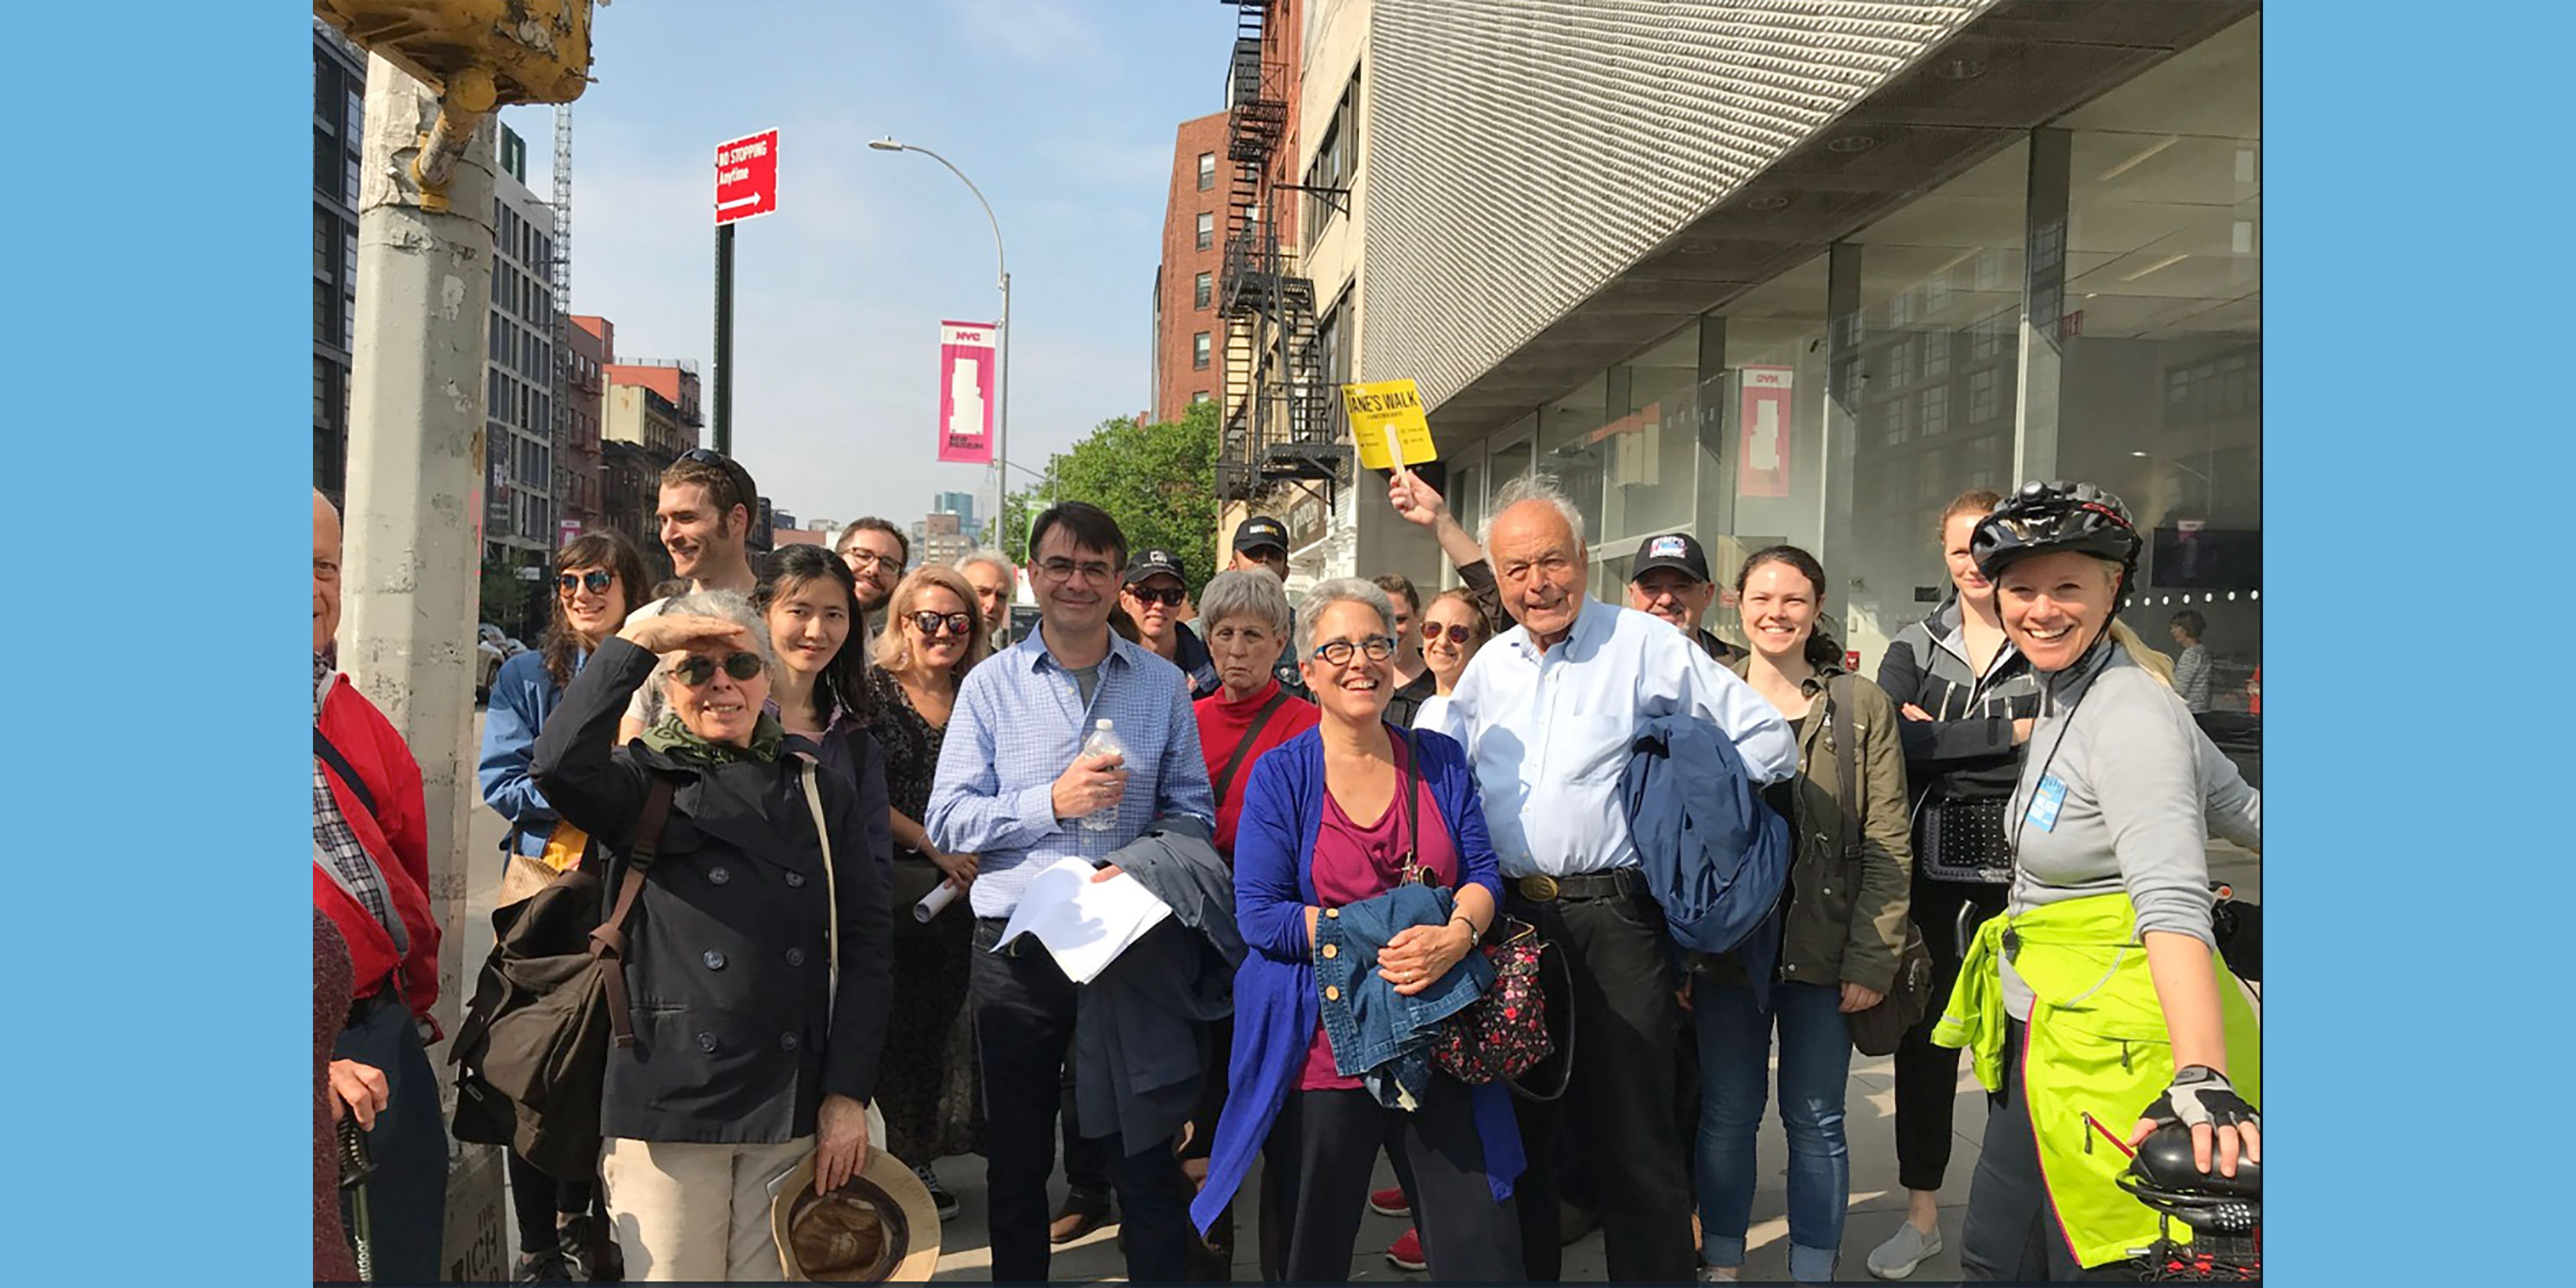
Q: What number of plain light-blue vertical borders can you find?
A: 2